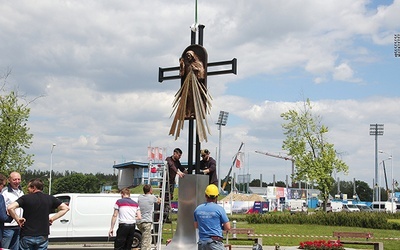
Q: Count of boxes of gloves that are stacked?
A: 0